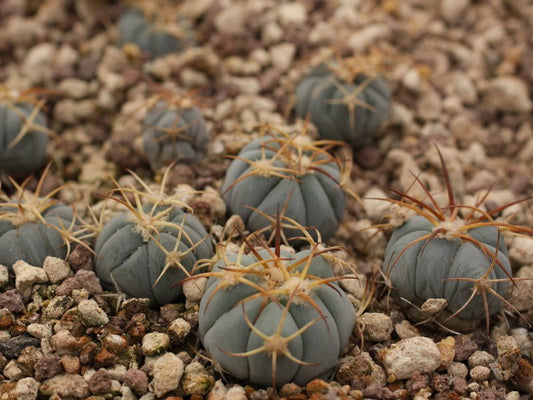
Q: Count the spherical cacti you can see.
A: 9